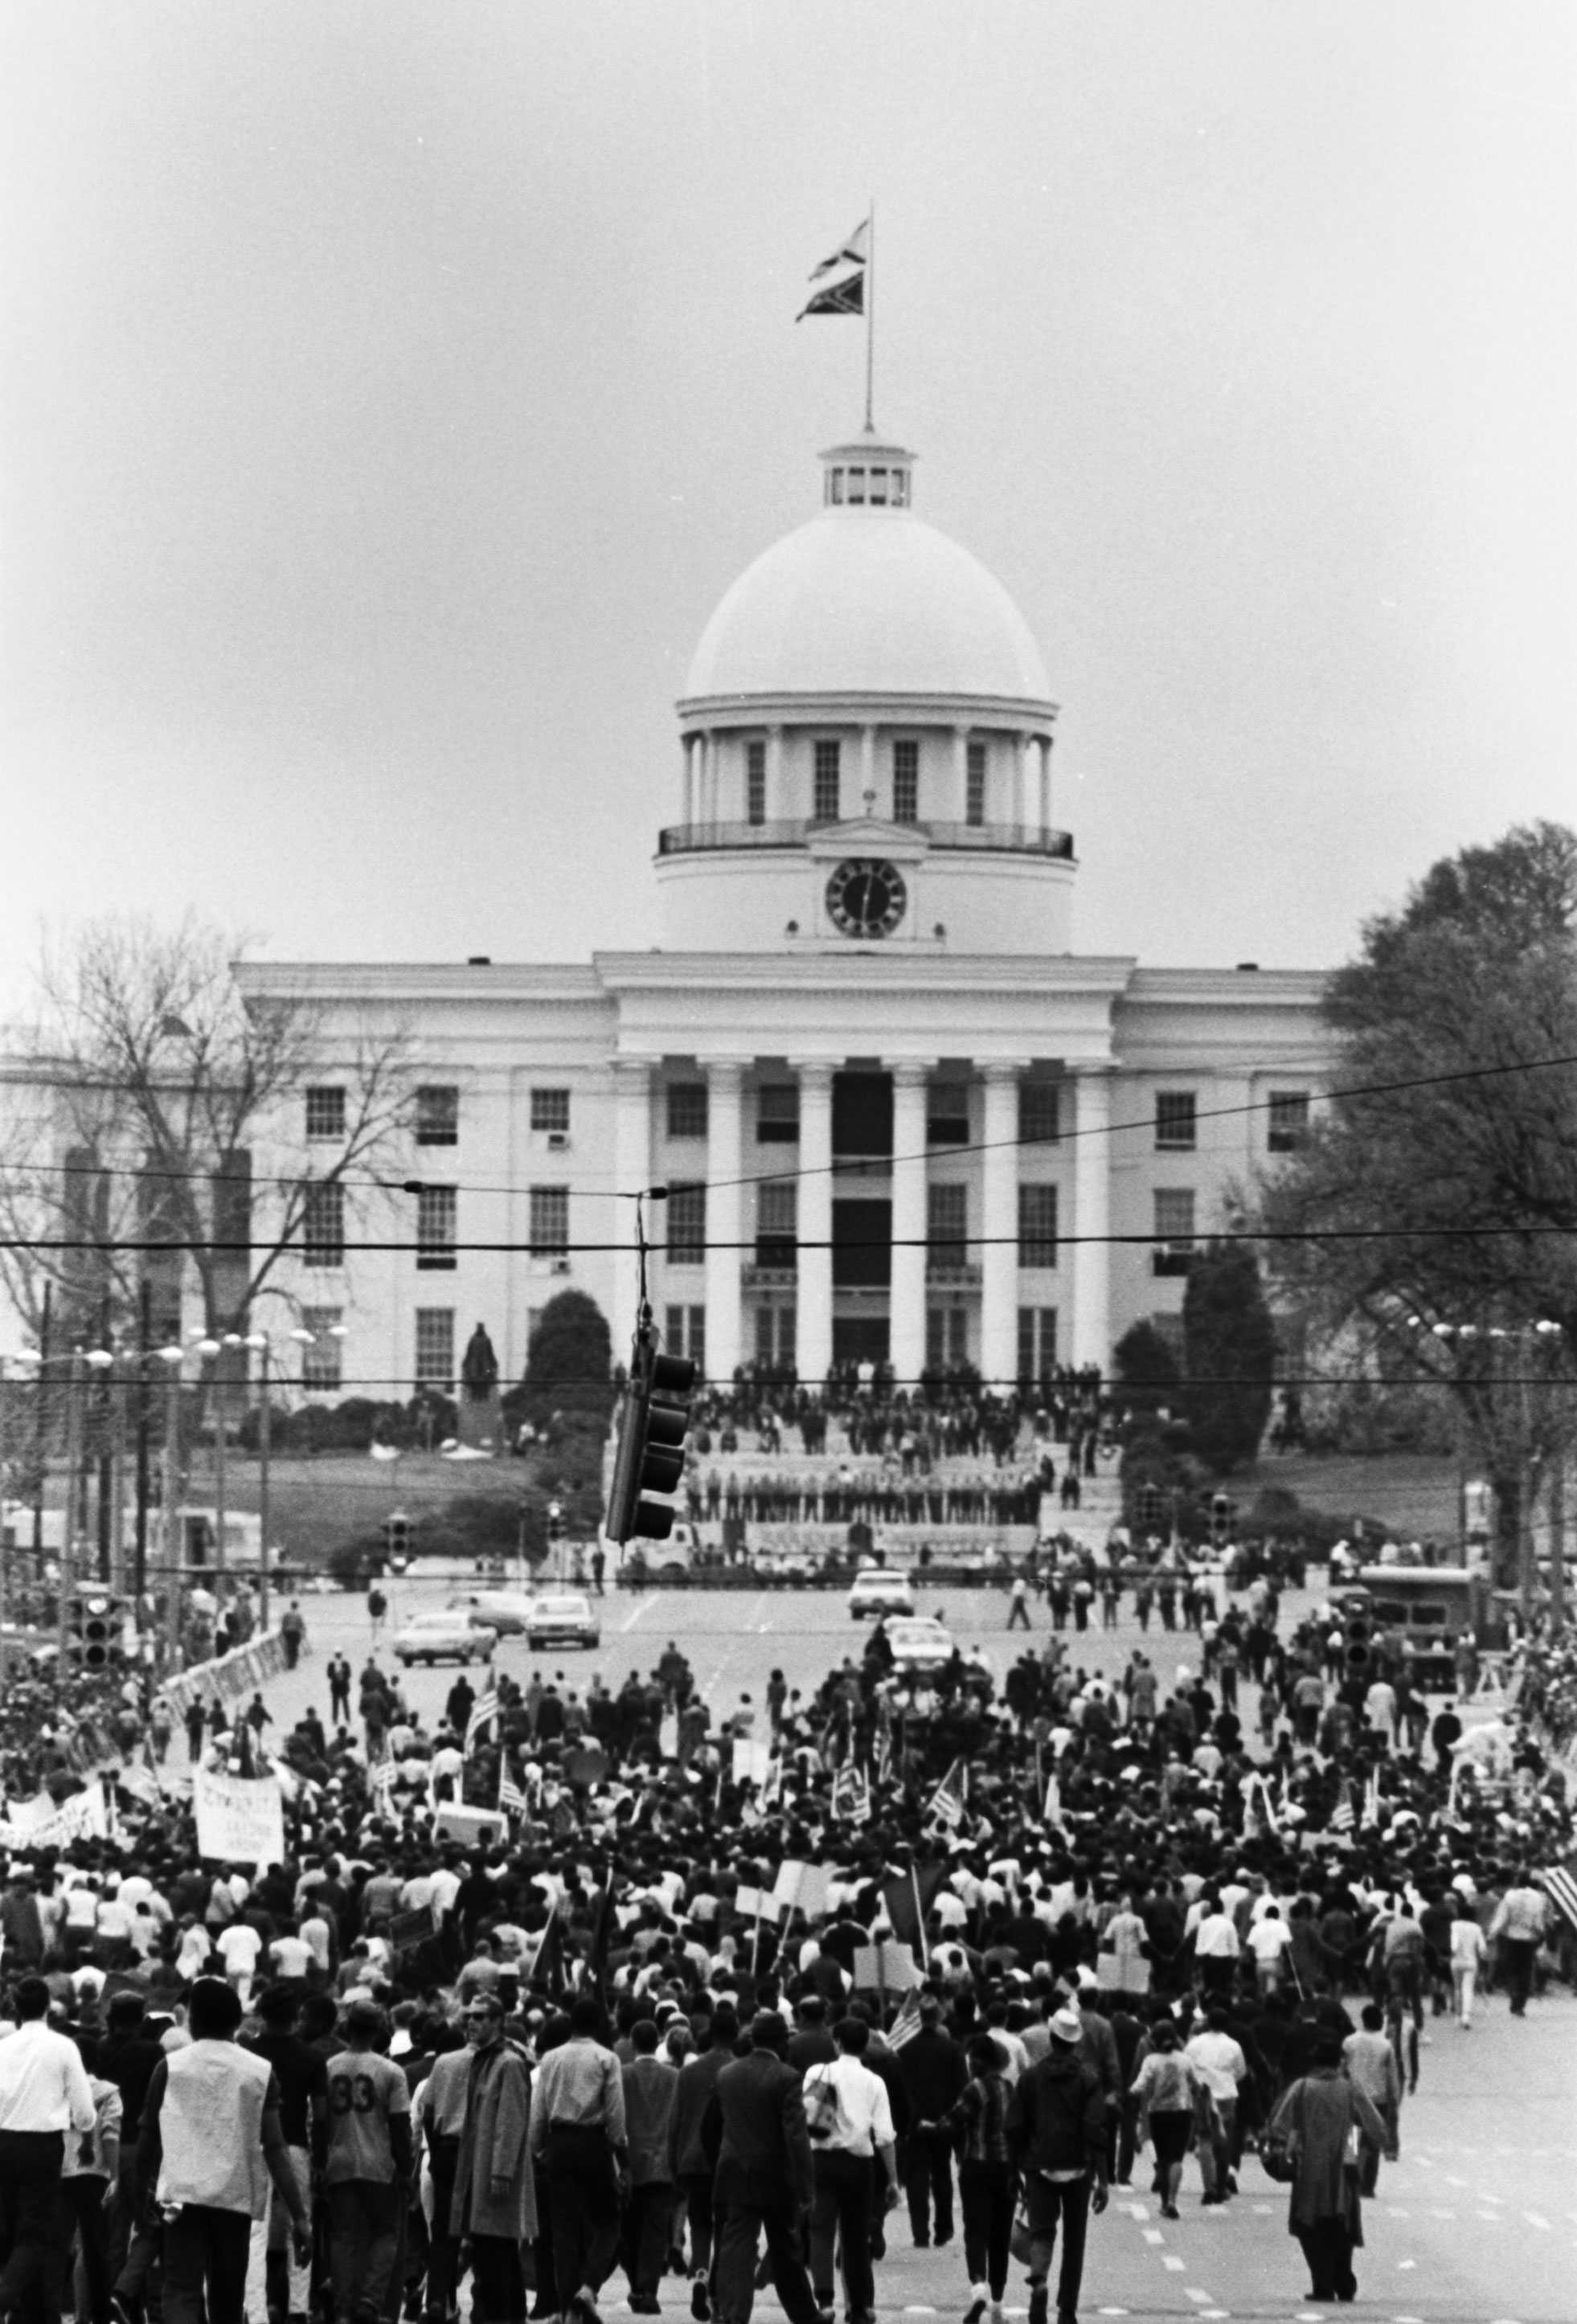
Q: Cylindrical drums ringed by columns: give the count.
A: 1